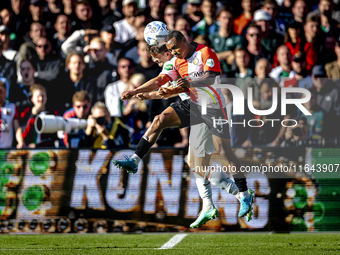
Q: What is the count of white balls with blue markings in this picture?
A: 1